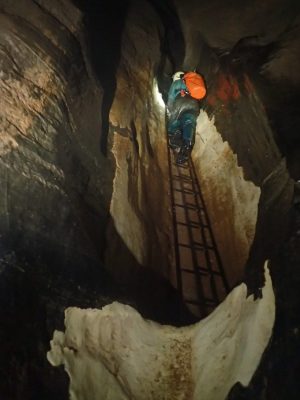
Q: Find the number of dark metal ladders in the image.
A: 1